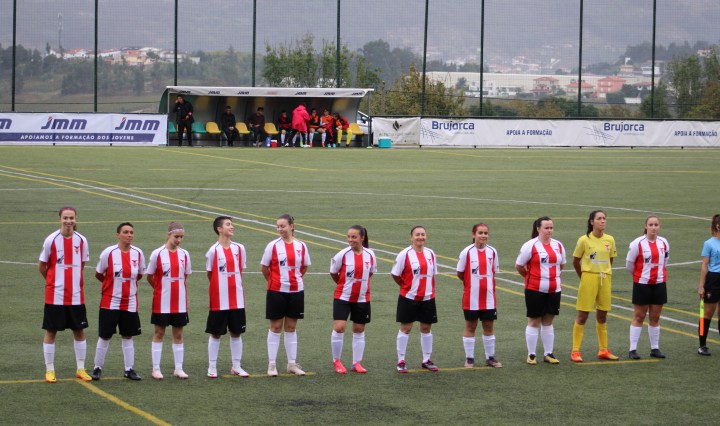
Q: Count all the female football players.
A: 11